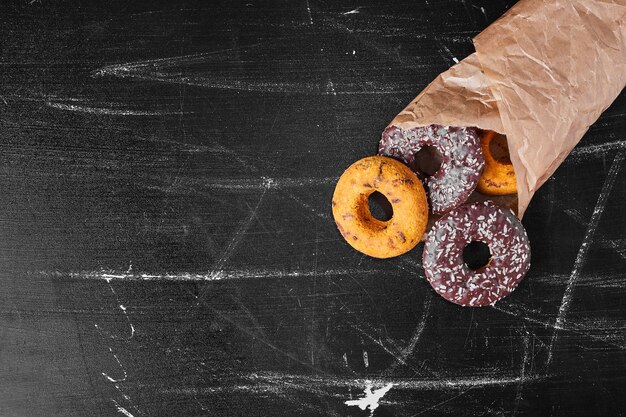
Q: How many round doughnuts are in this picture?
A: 4